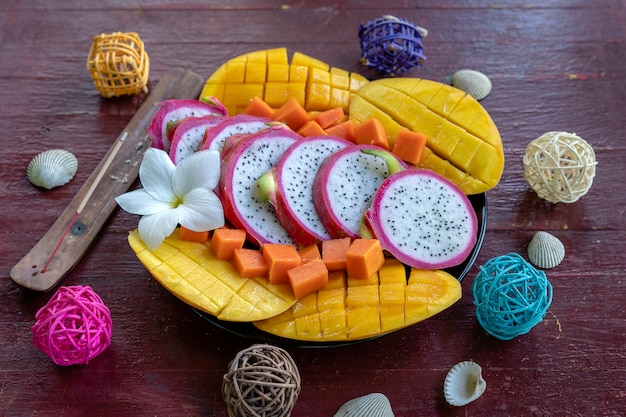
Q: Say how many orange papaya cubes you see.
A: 15